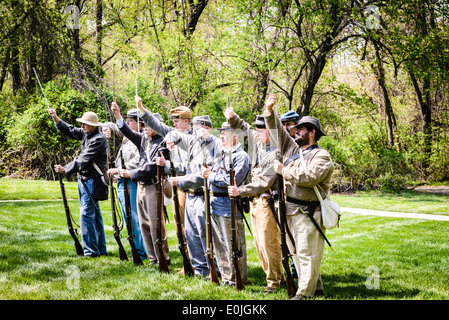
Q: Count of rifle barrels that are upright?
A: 8